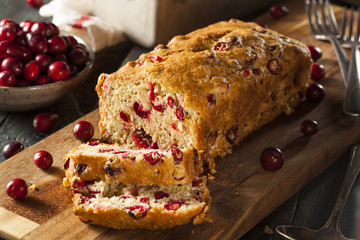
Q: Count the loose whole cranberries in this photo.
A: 12